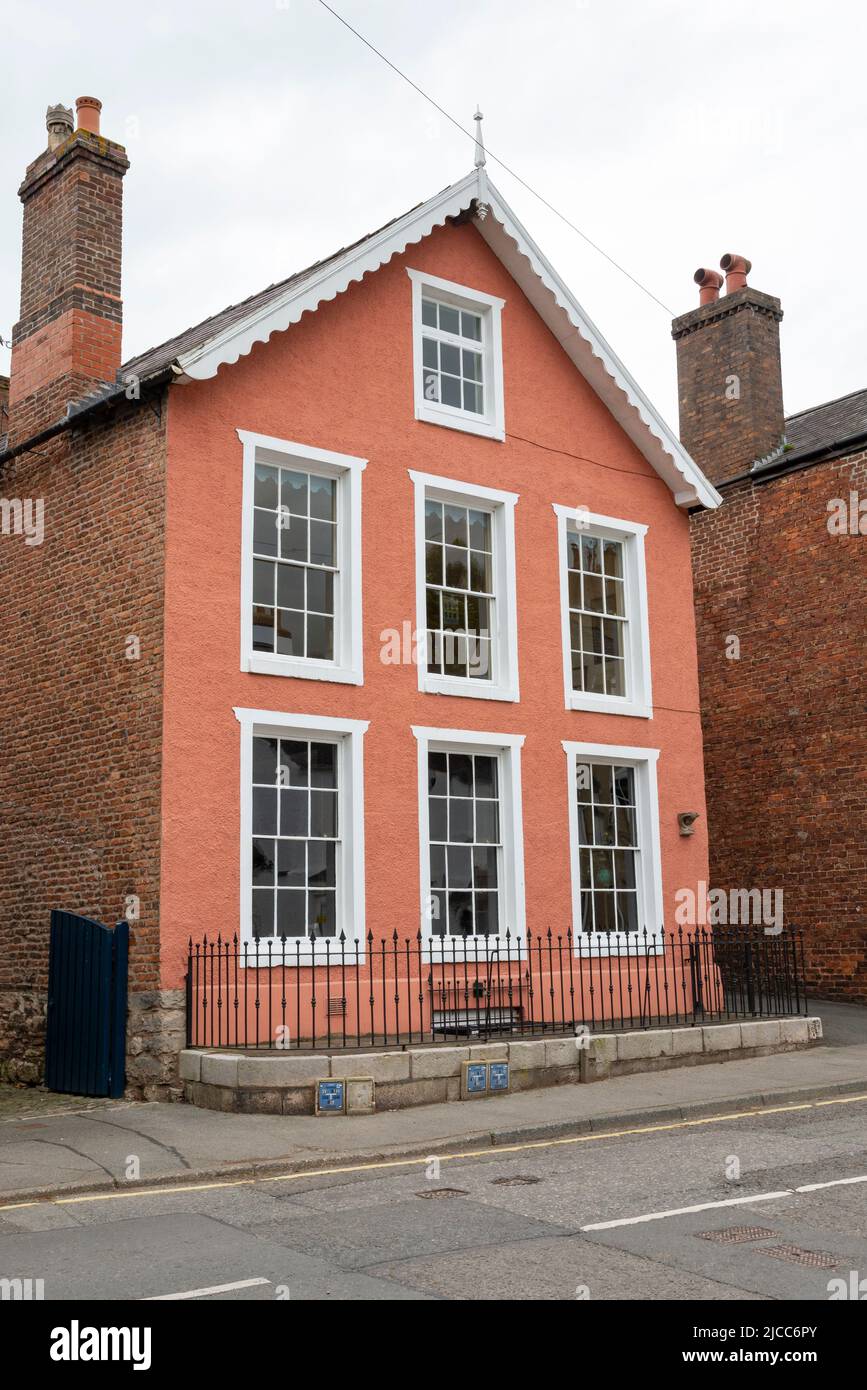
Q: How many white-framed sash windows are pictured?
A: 7